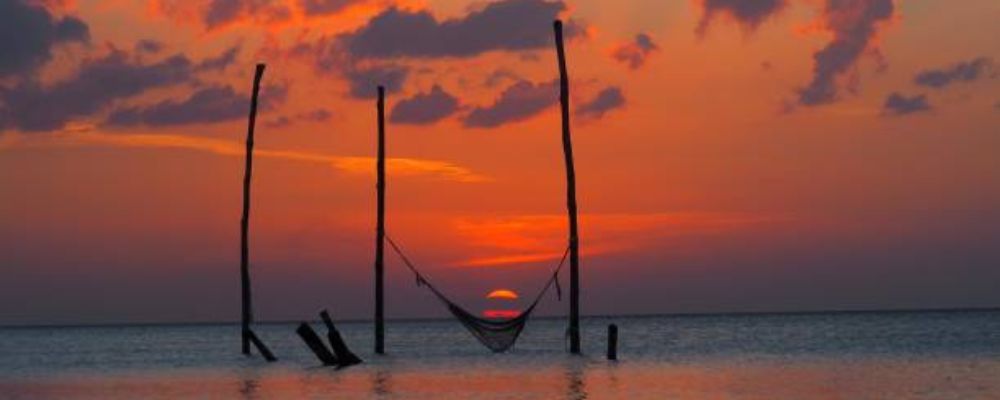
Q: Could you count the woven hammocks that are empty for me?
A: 1